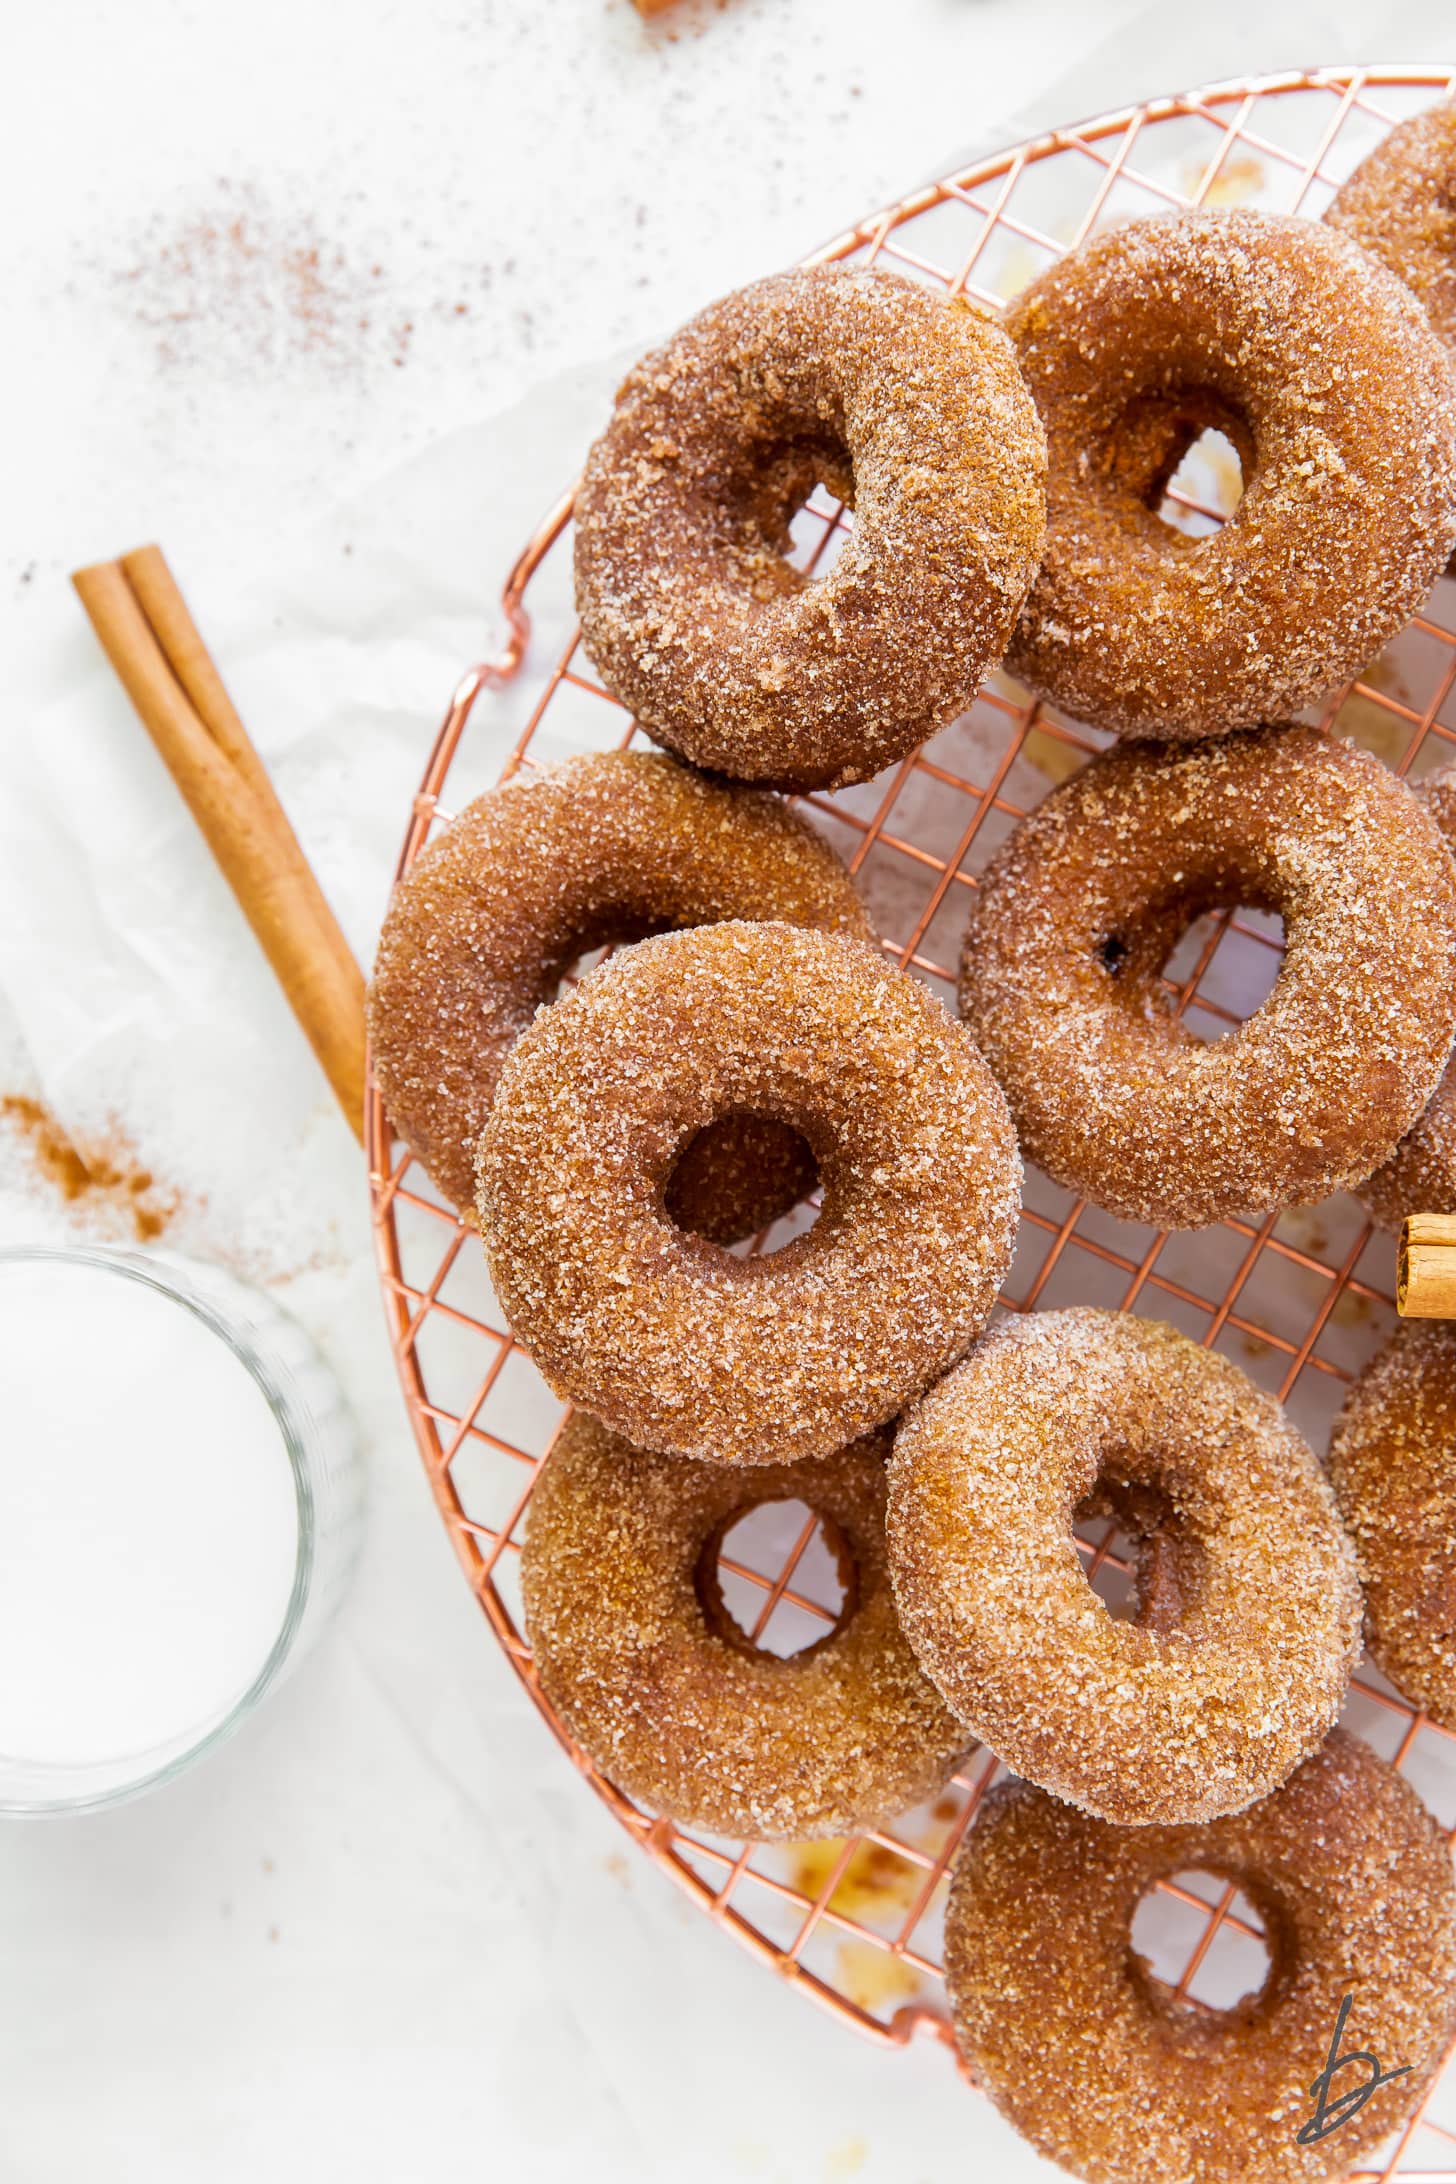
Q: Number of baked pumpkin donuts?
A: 11